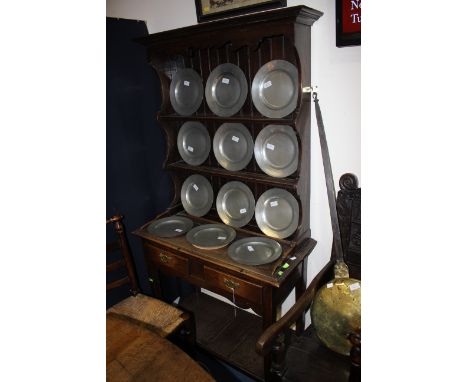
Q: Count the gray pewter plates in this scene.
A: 12